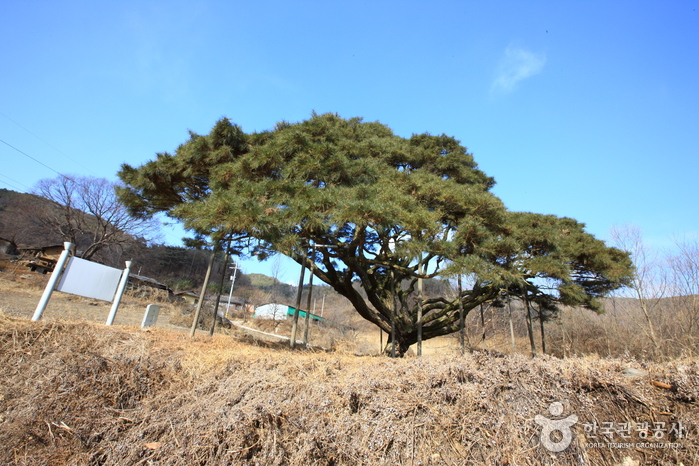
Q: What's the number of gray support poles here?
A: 12